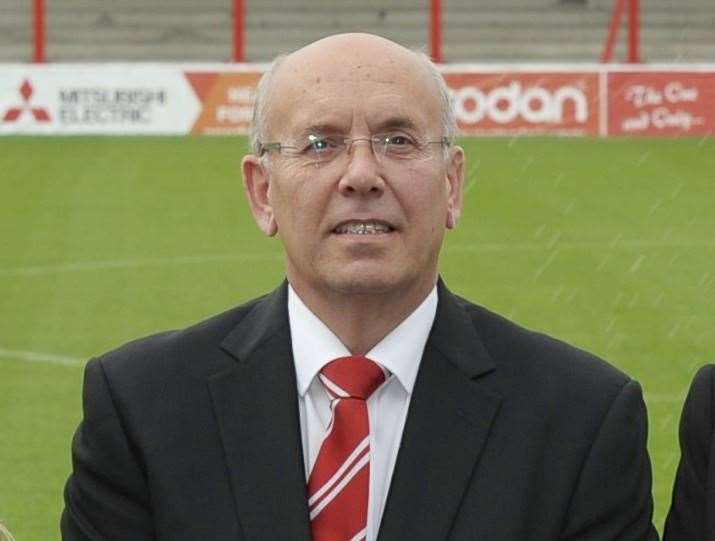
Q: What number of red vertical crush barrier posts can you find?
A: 4